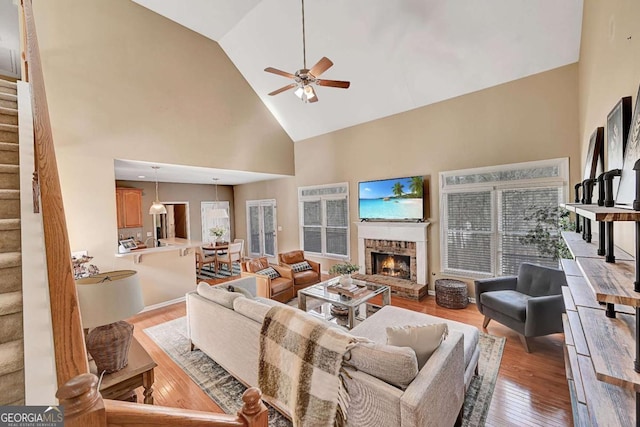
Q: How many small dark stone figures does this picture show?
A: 0